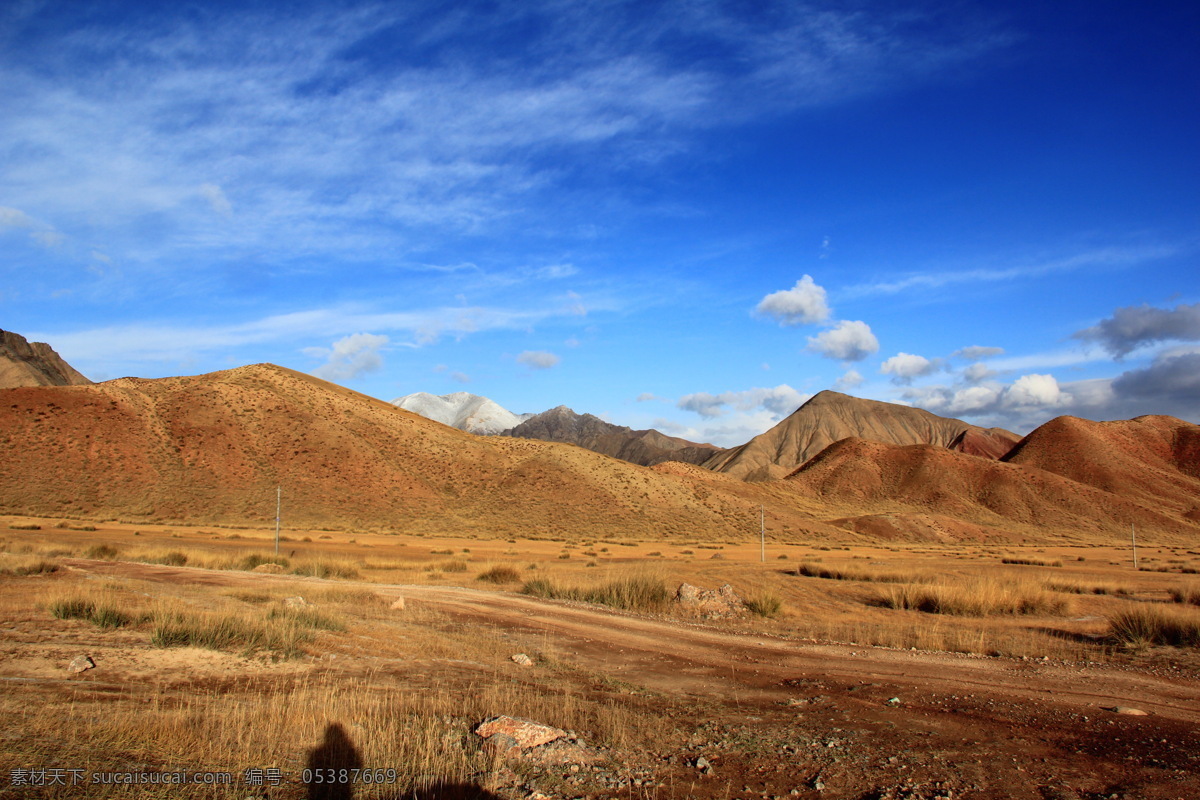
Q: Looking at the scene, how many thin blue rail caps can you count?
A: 0